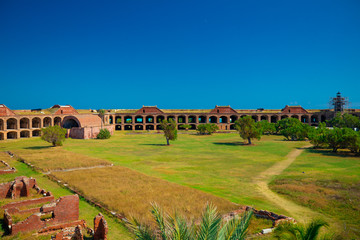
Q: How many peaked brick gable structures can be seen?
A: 5